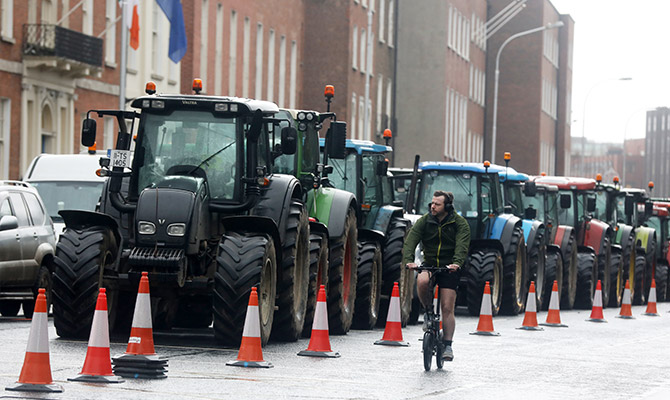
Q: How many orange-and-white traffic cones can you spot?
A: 13